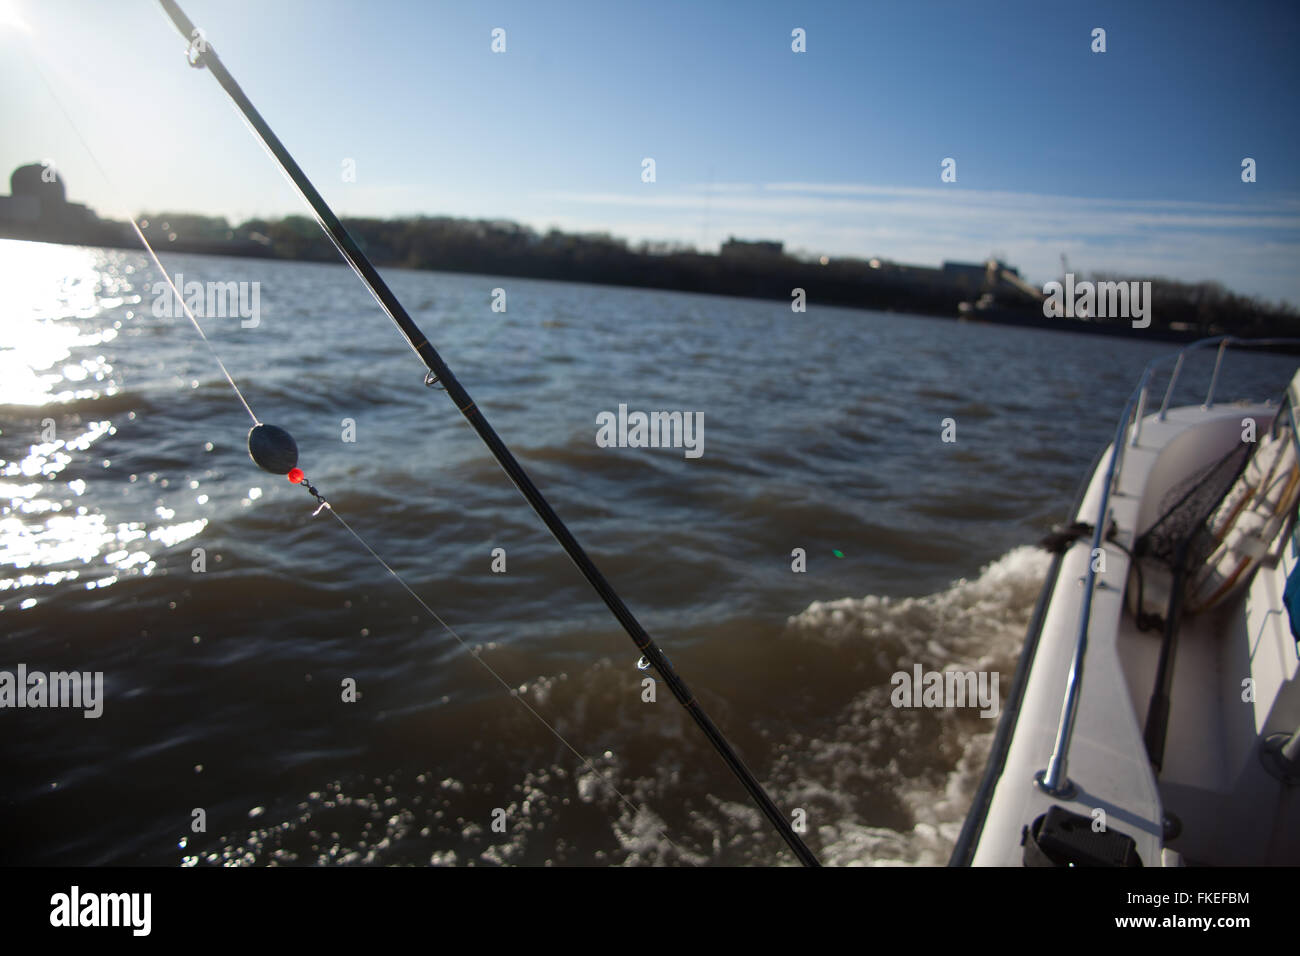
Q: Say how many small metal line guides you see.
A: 3